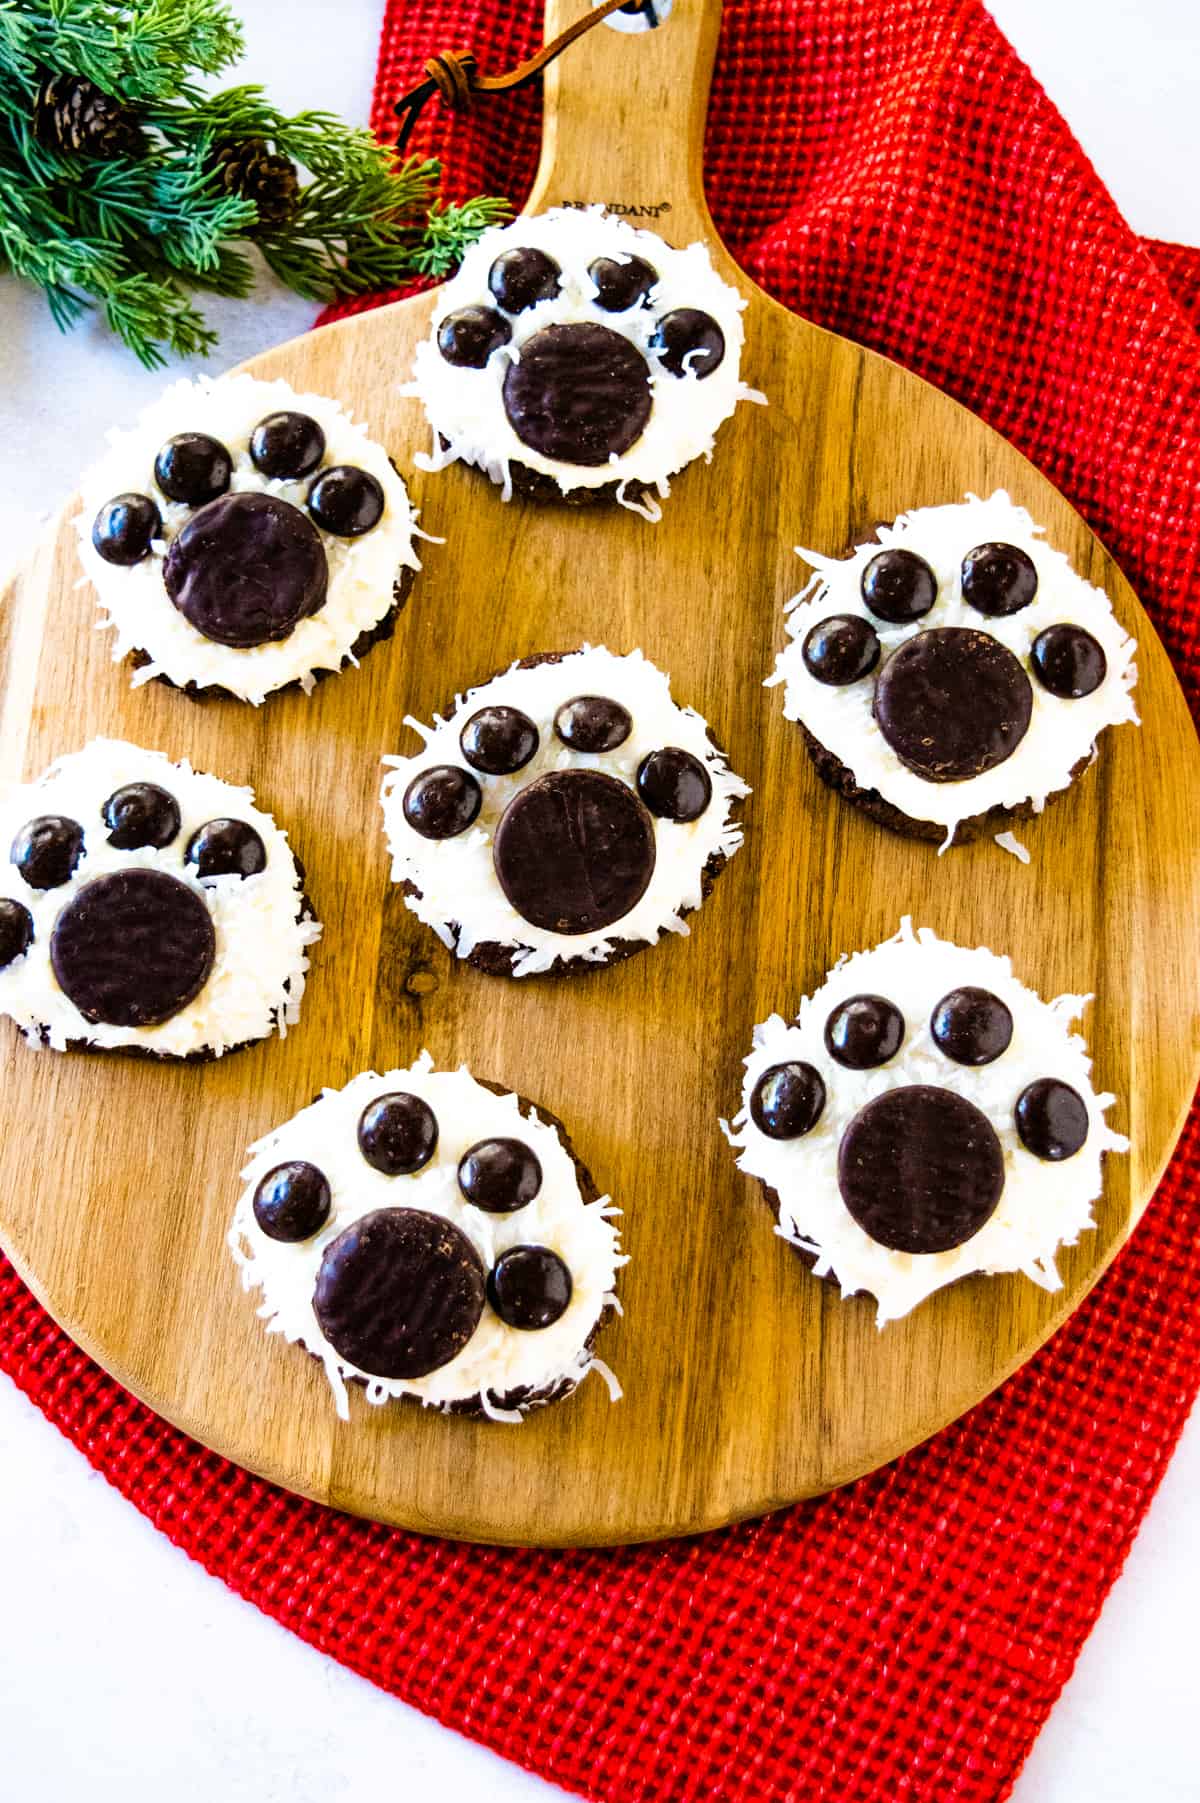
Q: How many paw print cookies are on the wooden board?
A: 7